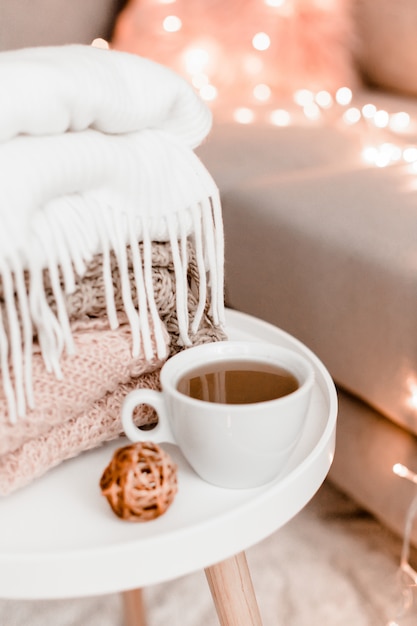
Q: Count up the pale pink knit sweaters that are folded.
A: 2